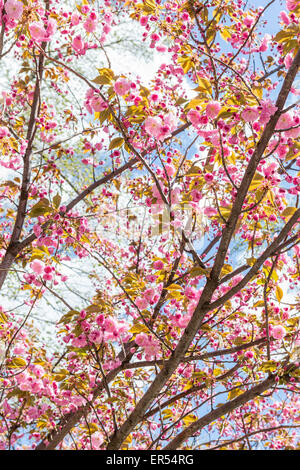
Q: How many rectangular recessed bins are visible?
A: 0